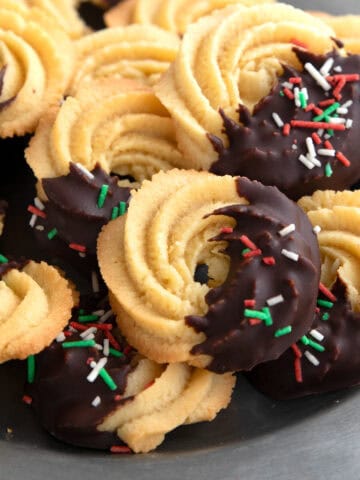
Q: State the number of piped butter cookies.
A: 11